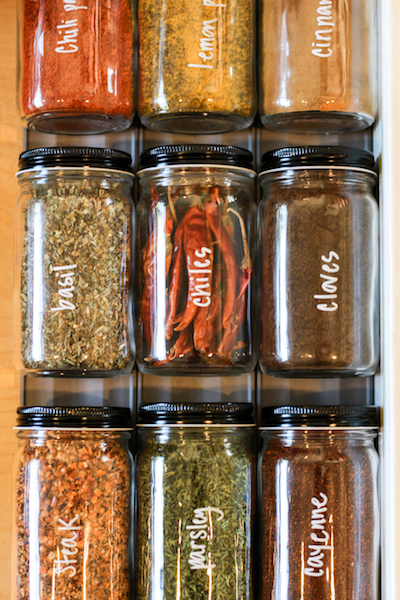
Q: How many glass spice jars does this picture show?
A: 9